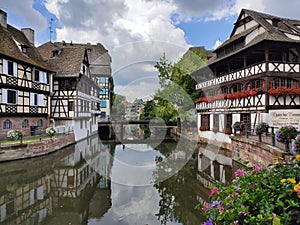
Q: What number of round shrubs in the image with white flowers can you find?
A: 2